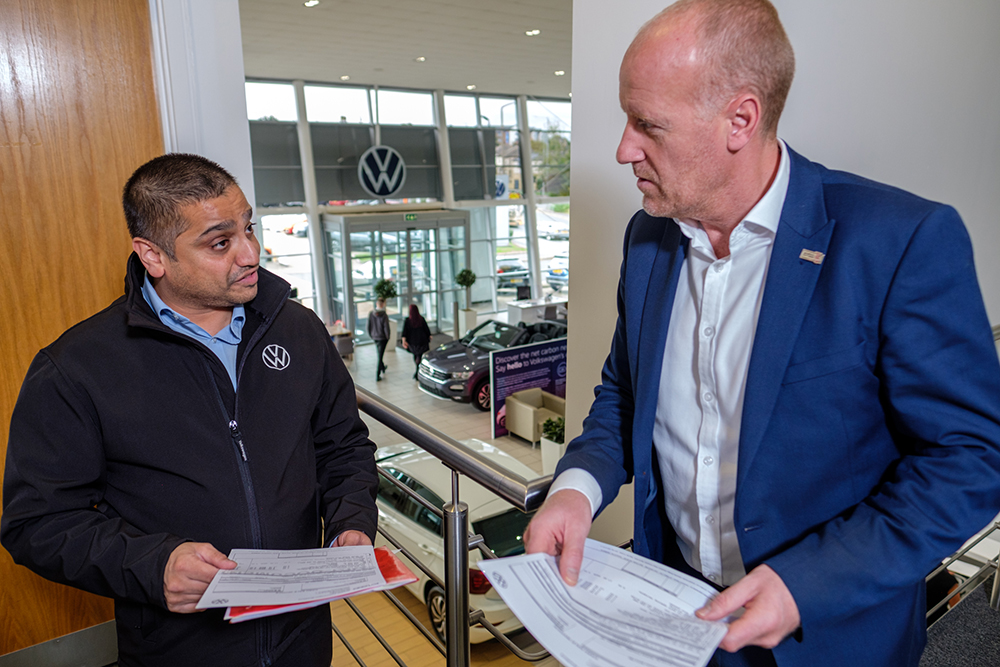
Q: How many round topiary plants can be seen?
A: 2